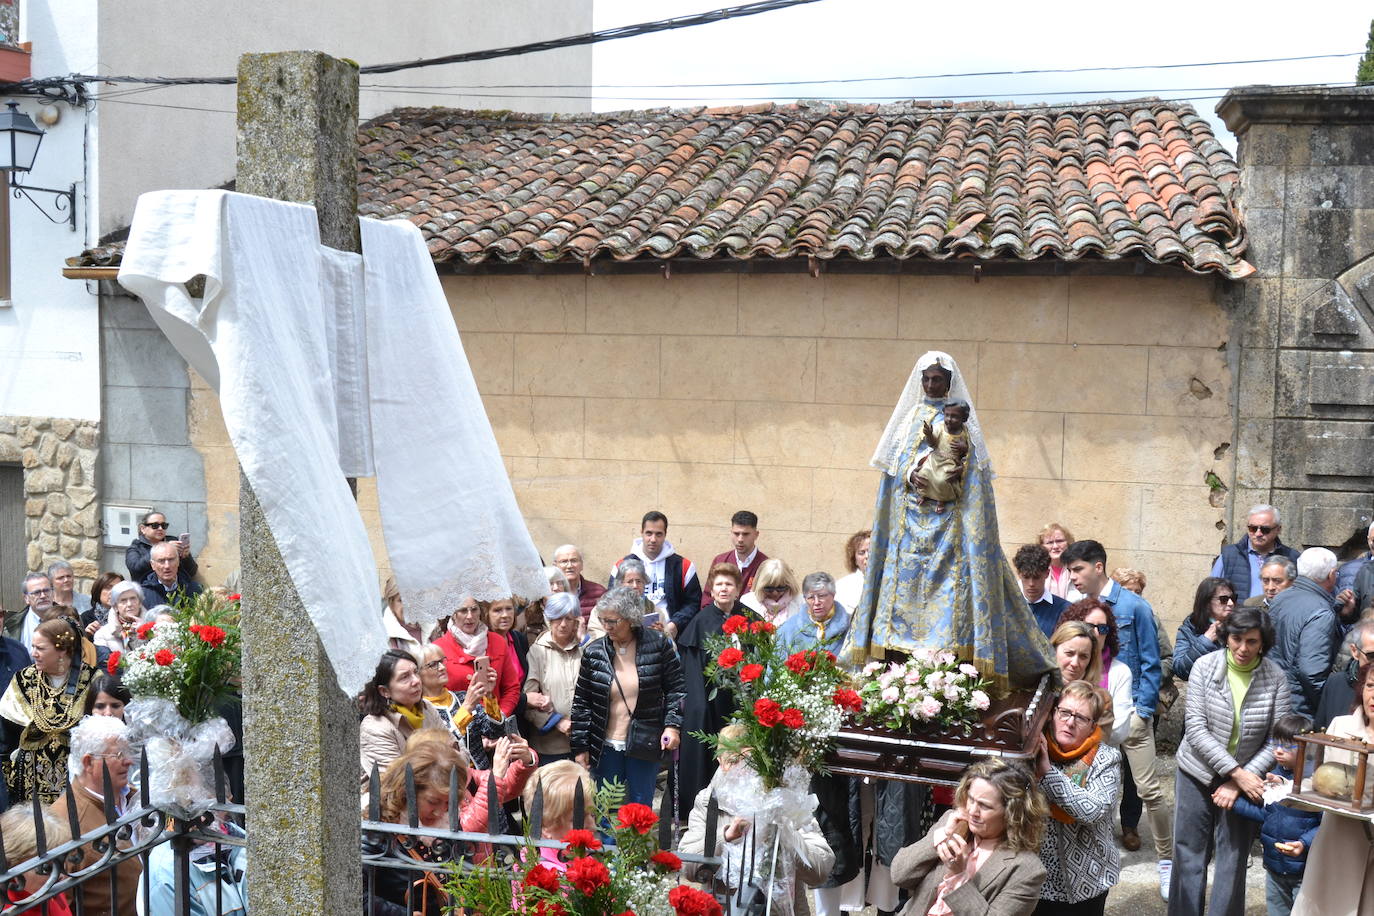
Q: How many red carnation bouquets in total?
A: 3